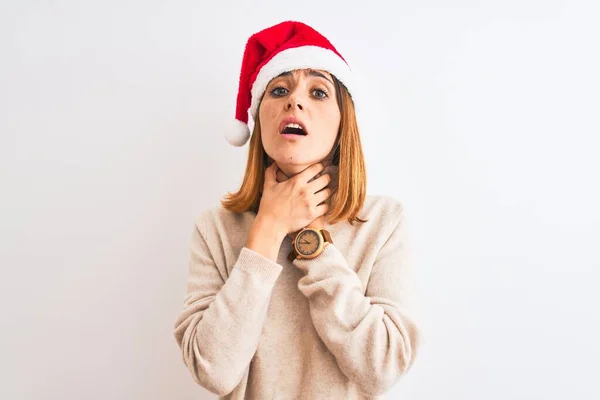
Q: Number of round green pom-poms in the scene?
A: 0